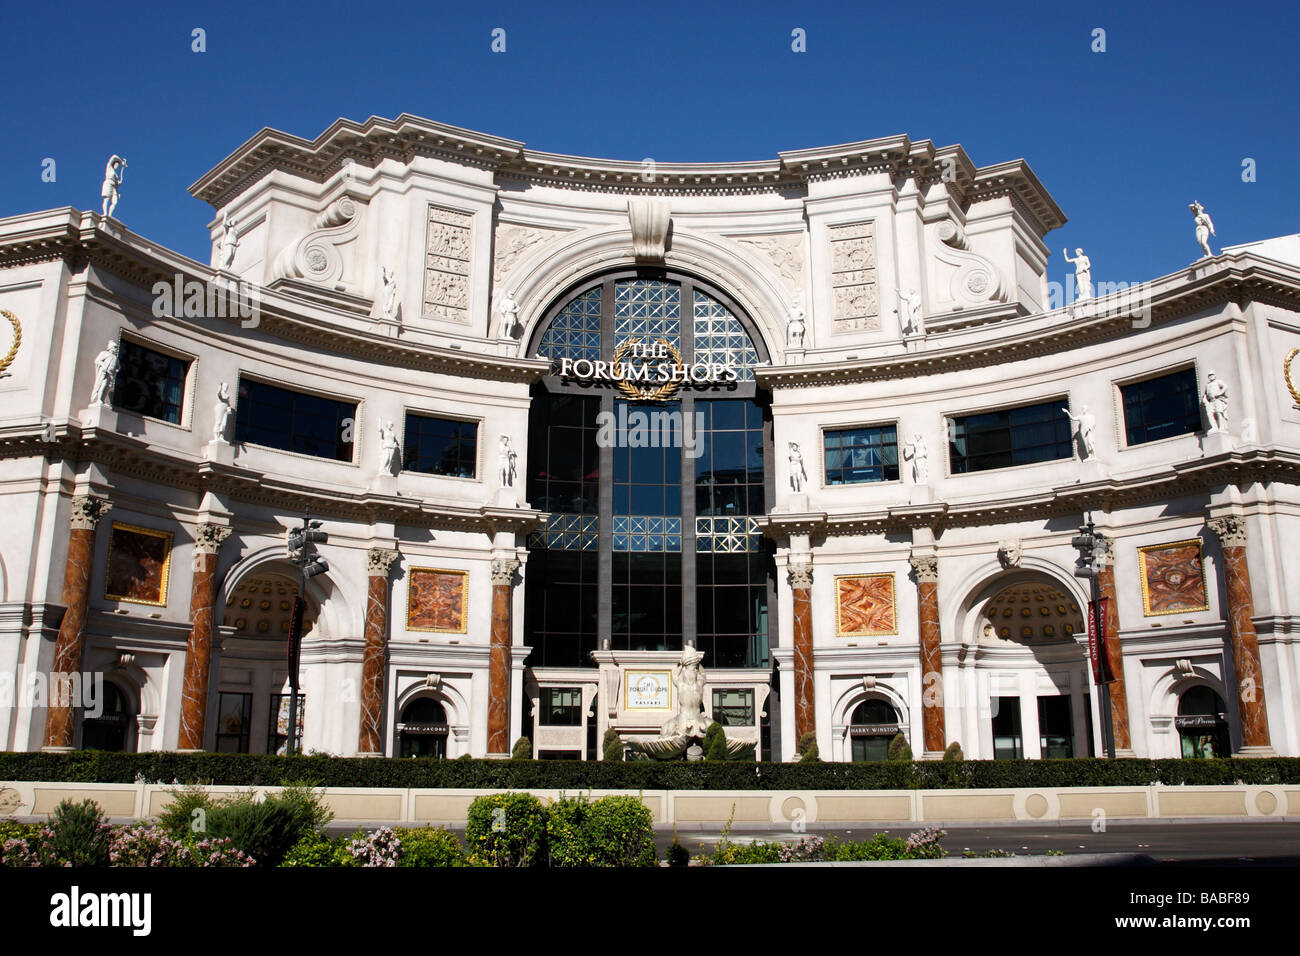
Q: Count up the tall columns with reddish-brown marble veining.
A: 8